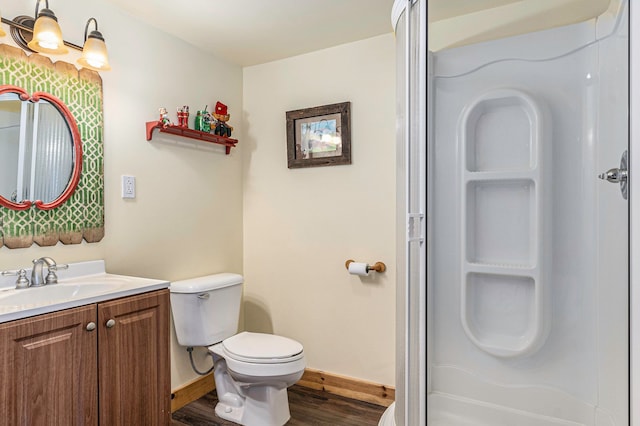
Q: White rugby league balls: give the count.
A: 0